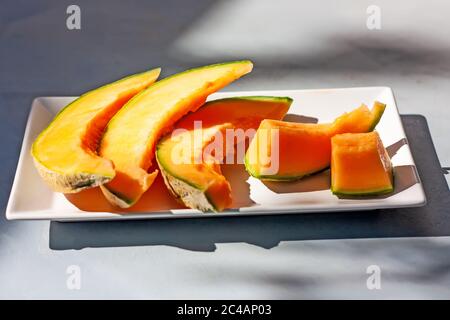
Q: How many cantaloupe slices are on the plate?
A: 5